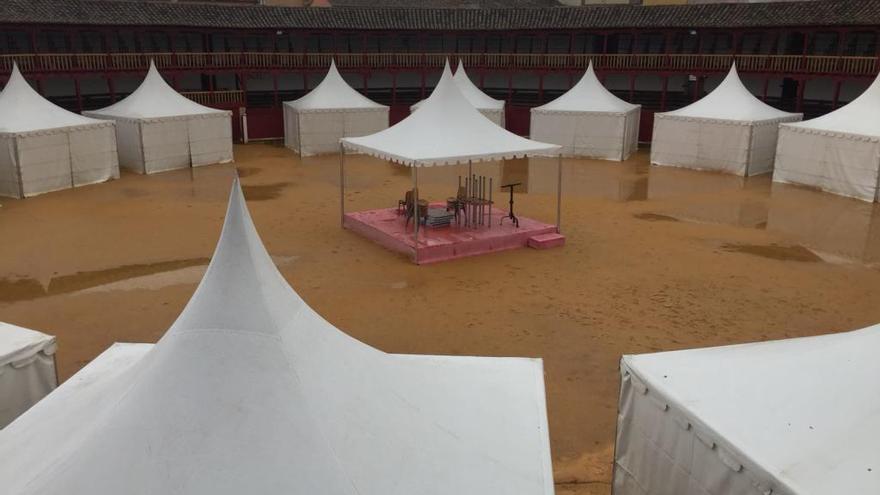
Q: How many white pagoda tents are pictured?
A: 11